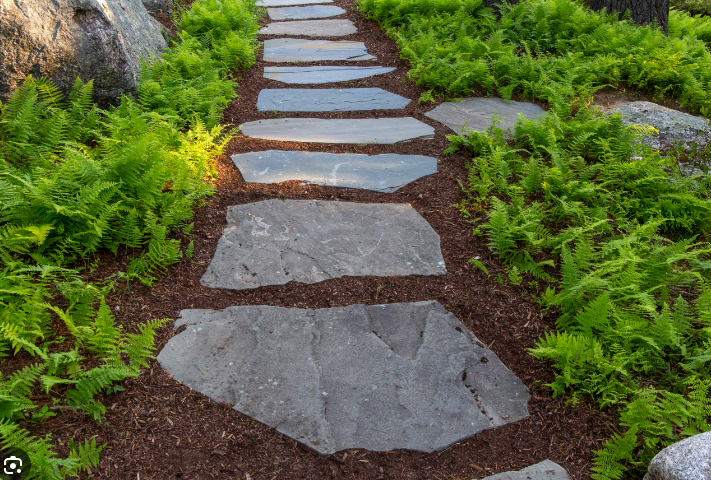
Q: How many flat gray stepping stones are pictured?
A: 12